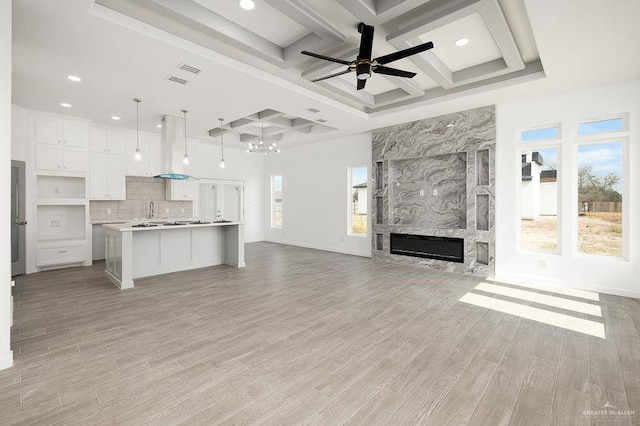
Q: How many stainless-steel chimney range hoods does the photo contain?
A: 1